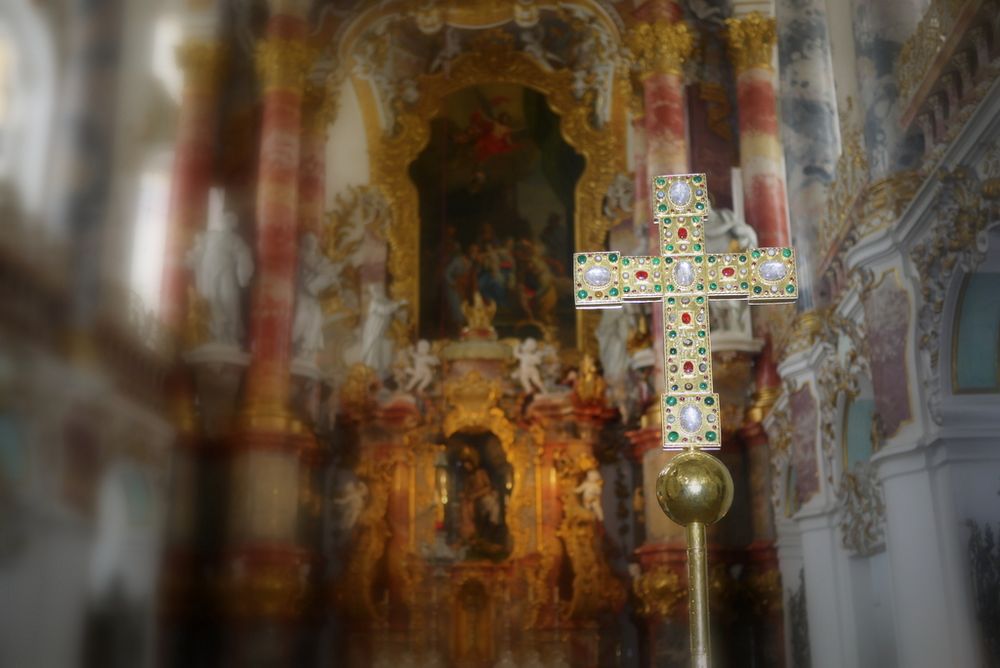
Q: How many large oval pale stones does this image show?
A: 5